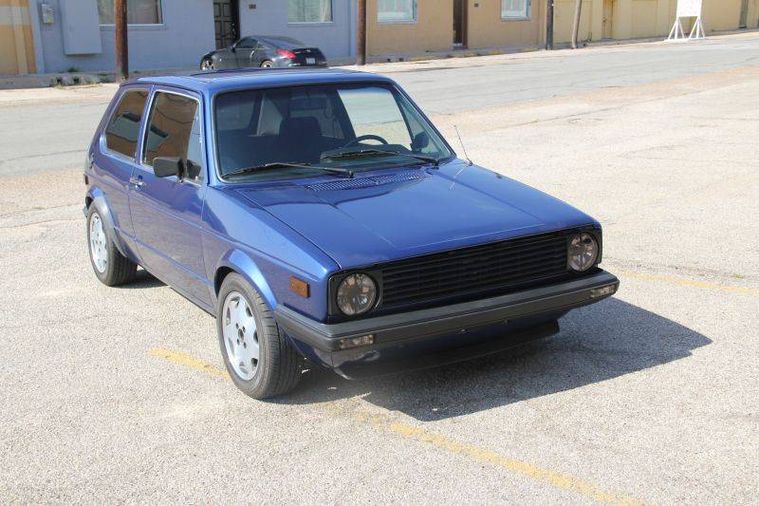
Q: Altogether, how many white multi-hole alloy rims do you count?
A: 2